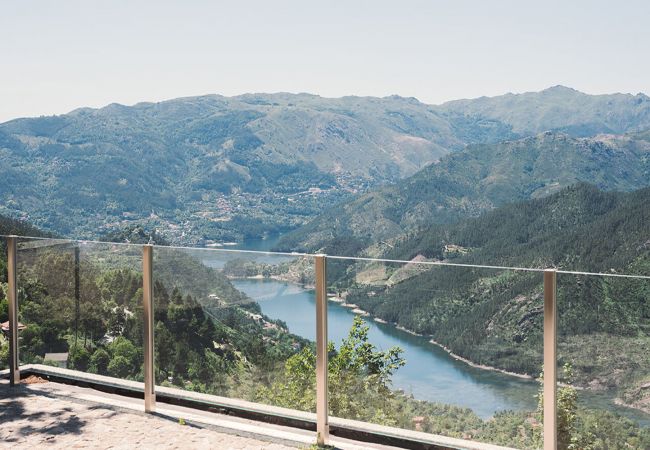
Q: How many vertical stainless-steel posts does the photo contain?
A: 4